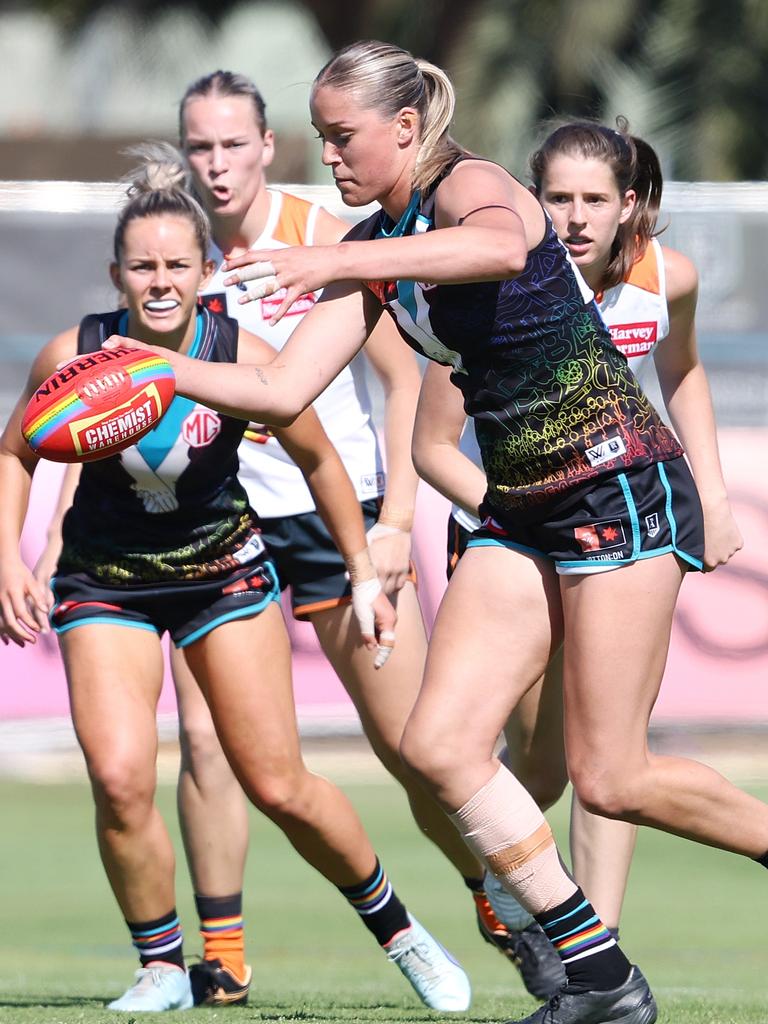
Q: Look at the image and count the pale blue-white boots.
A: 2